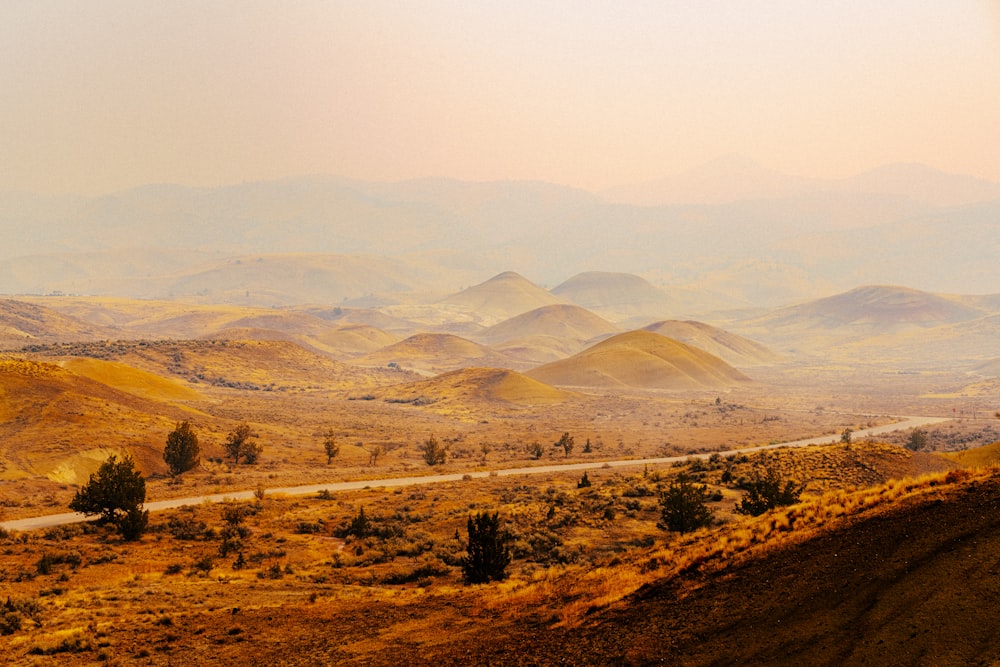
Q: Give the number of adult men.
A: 0